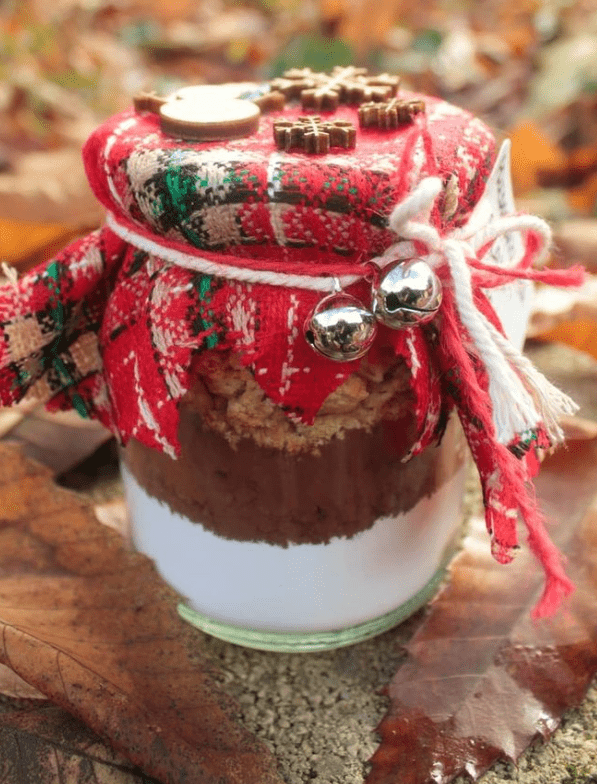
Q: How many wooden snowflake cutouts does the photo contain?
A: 3